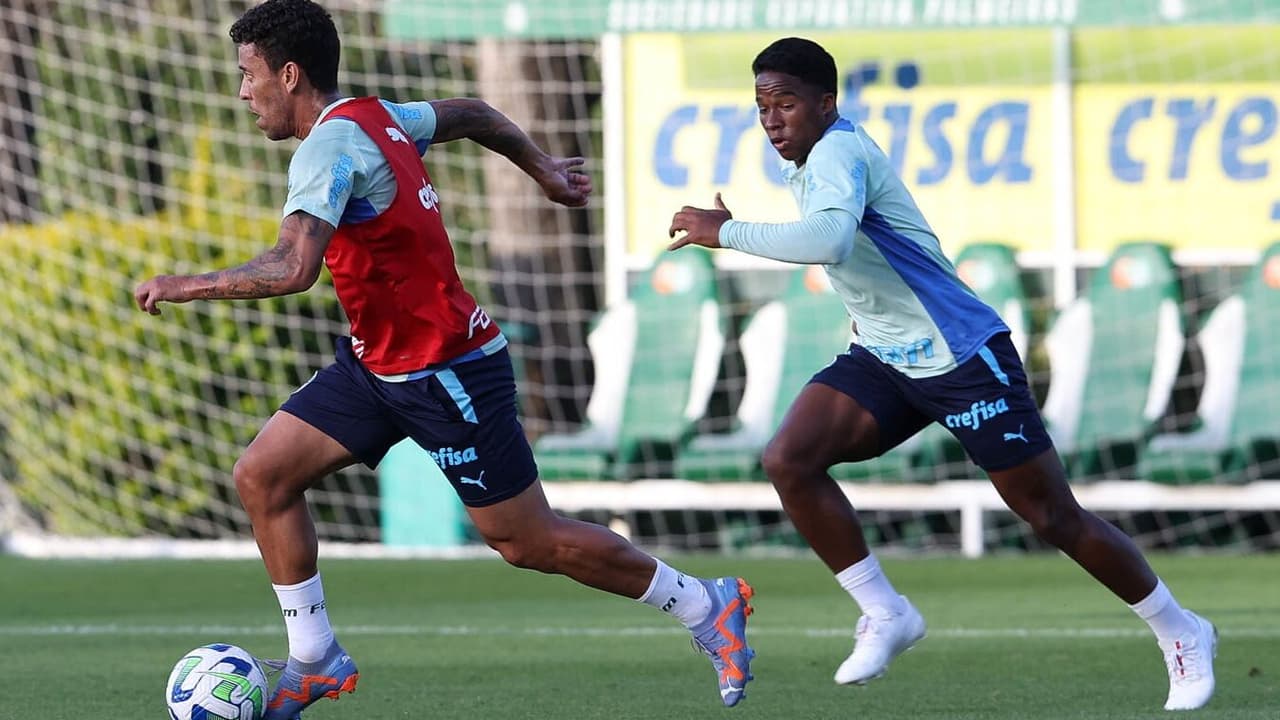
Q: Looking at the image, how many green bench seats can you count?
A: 5